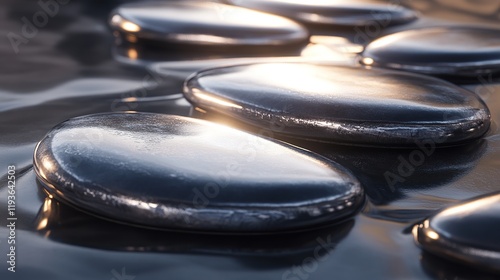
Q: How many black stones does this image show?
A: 6